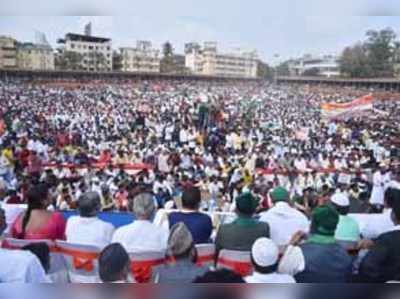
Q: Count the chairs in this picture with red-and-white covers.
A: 5